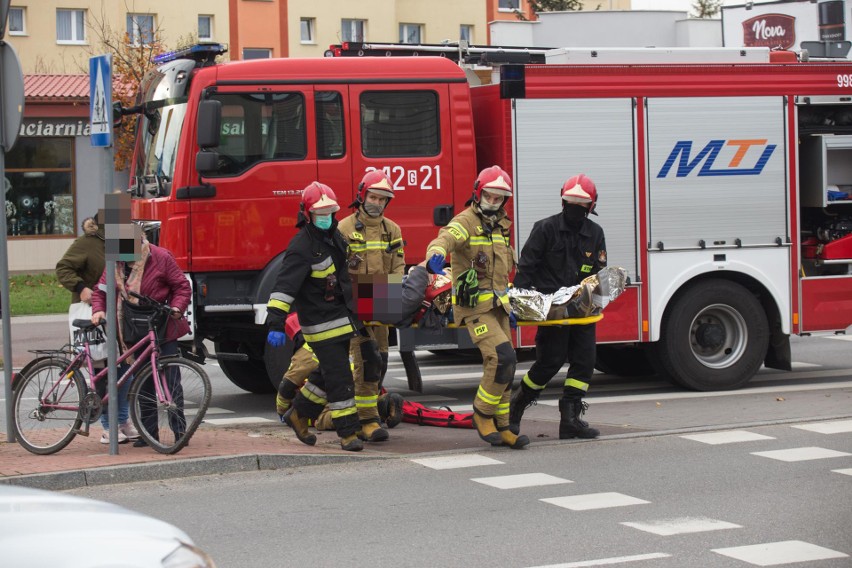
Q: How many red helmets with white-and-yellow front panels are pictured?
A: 4